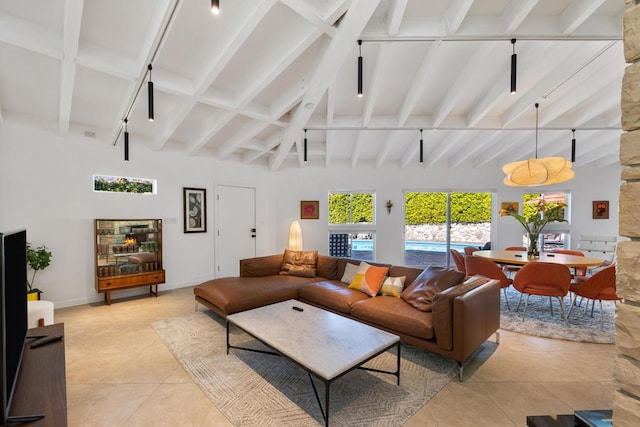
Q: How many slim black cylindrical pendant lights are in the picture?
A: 8